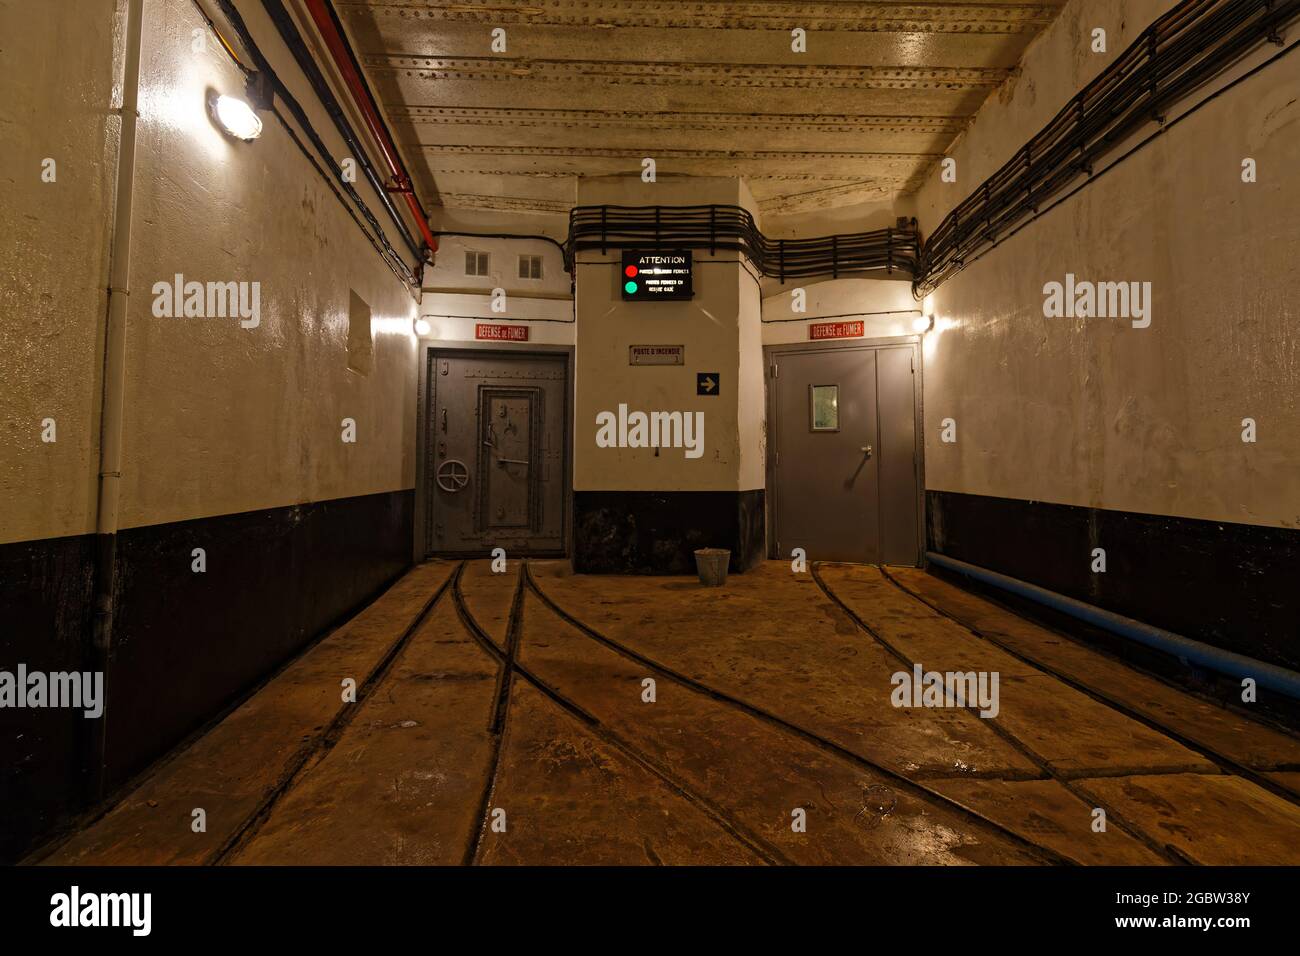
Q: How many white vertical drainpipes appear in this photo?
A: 1